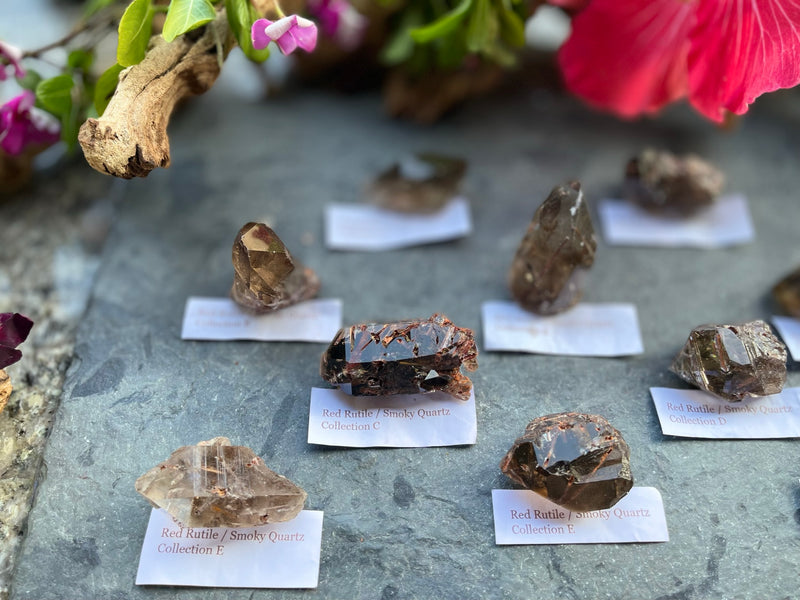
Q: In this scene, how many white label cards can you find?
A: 9